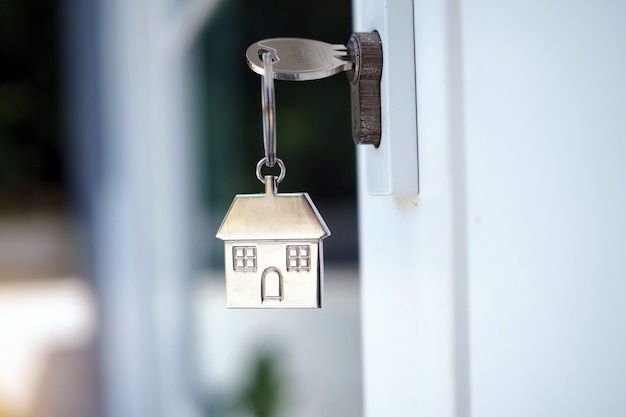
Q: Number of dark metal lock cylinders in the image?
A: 1